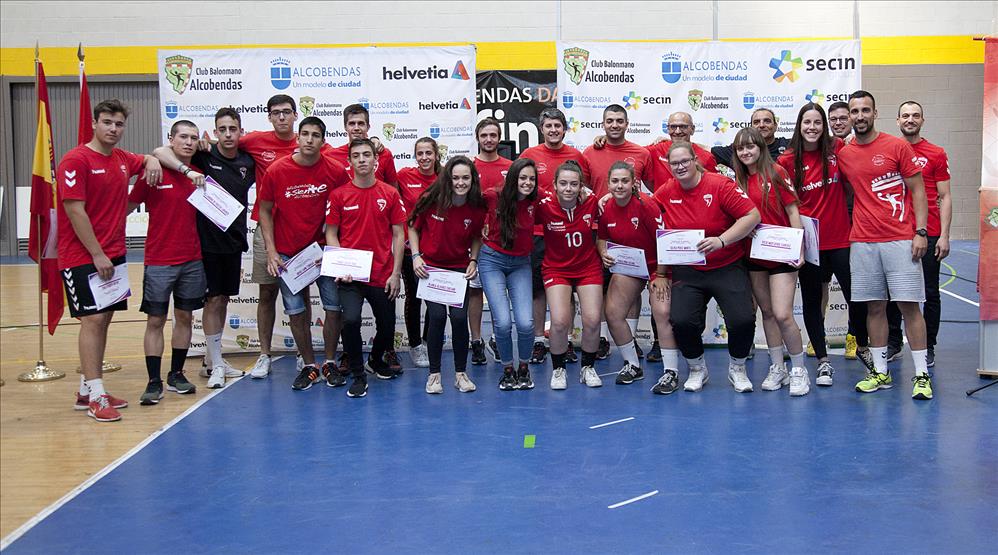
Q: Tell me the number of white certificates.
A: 9